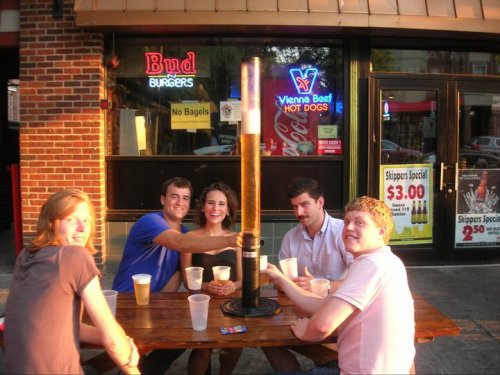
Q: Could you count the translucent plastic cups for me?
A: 8